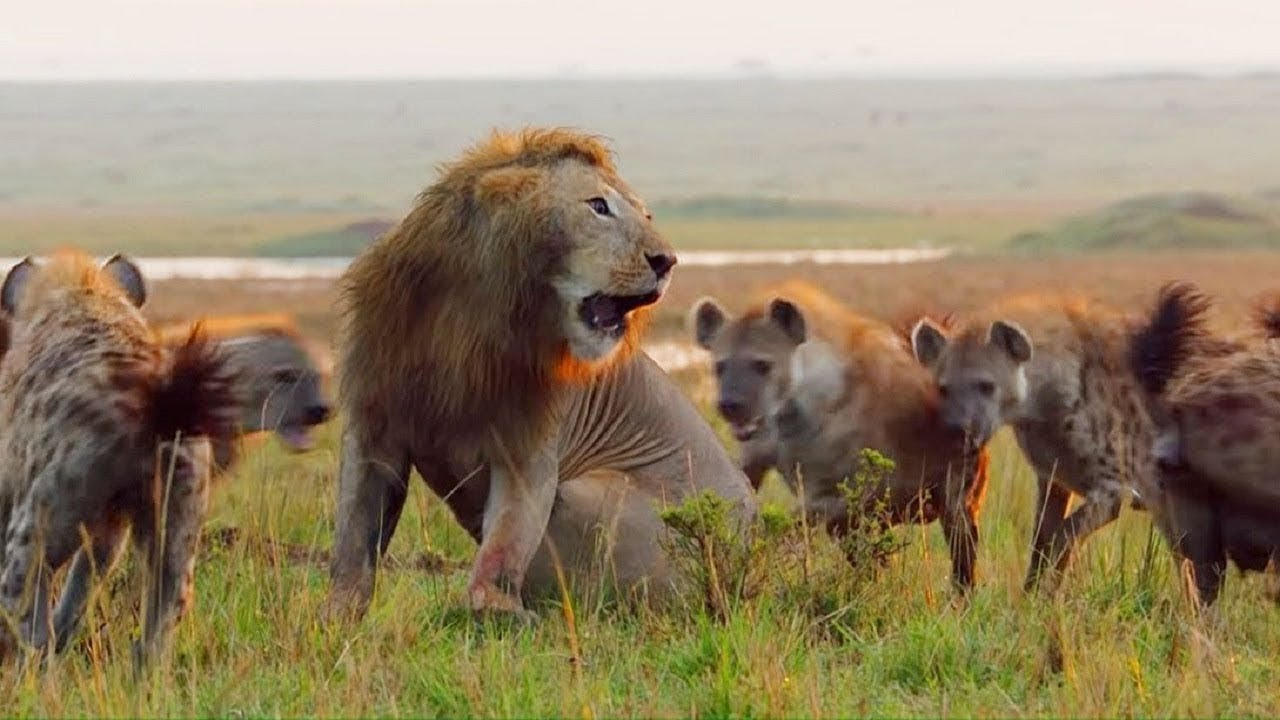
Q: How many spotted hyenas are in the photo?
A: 5